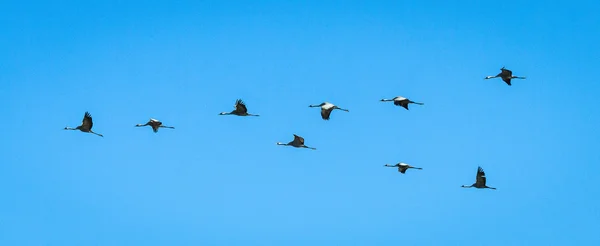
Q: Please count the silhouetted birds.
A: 9